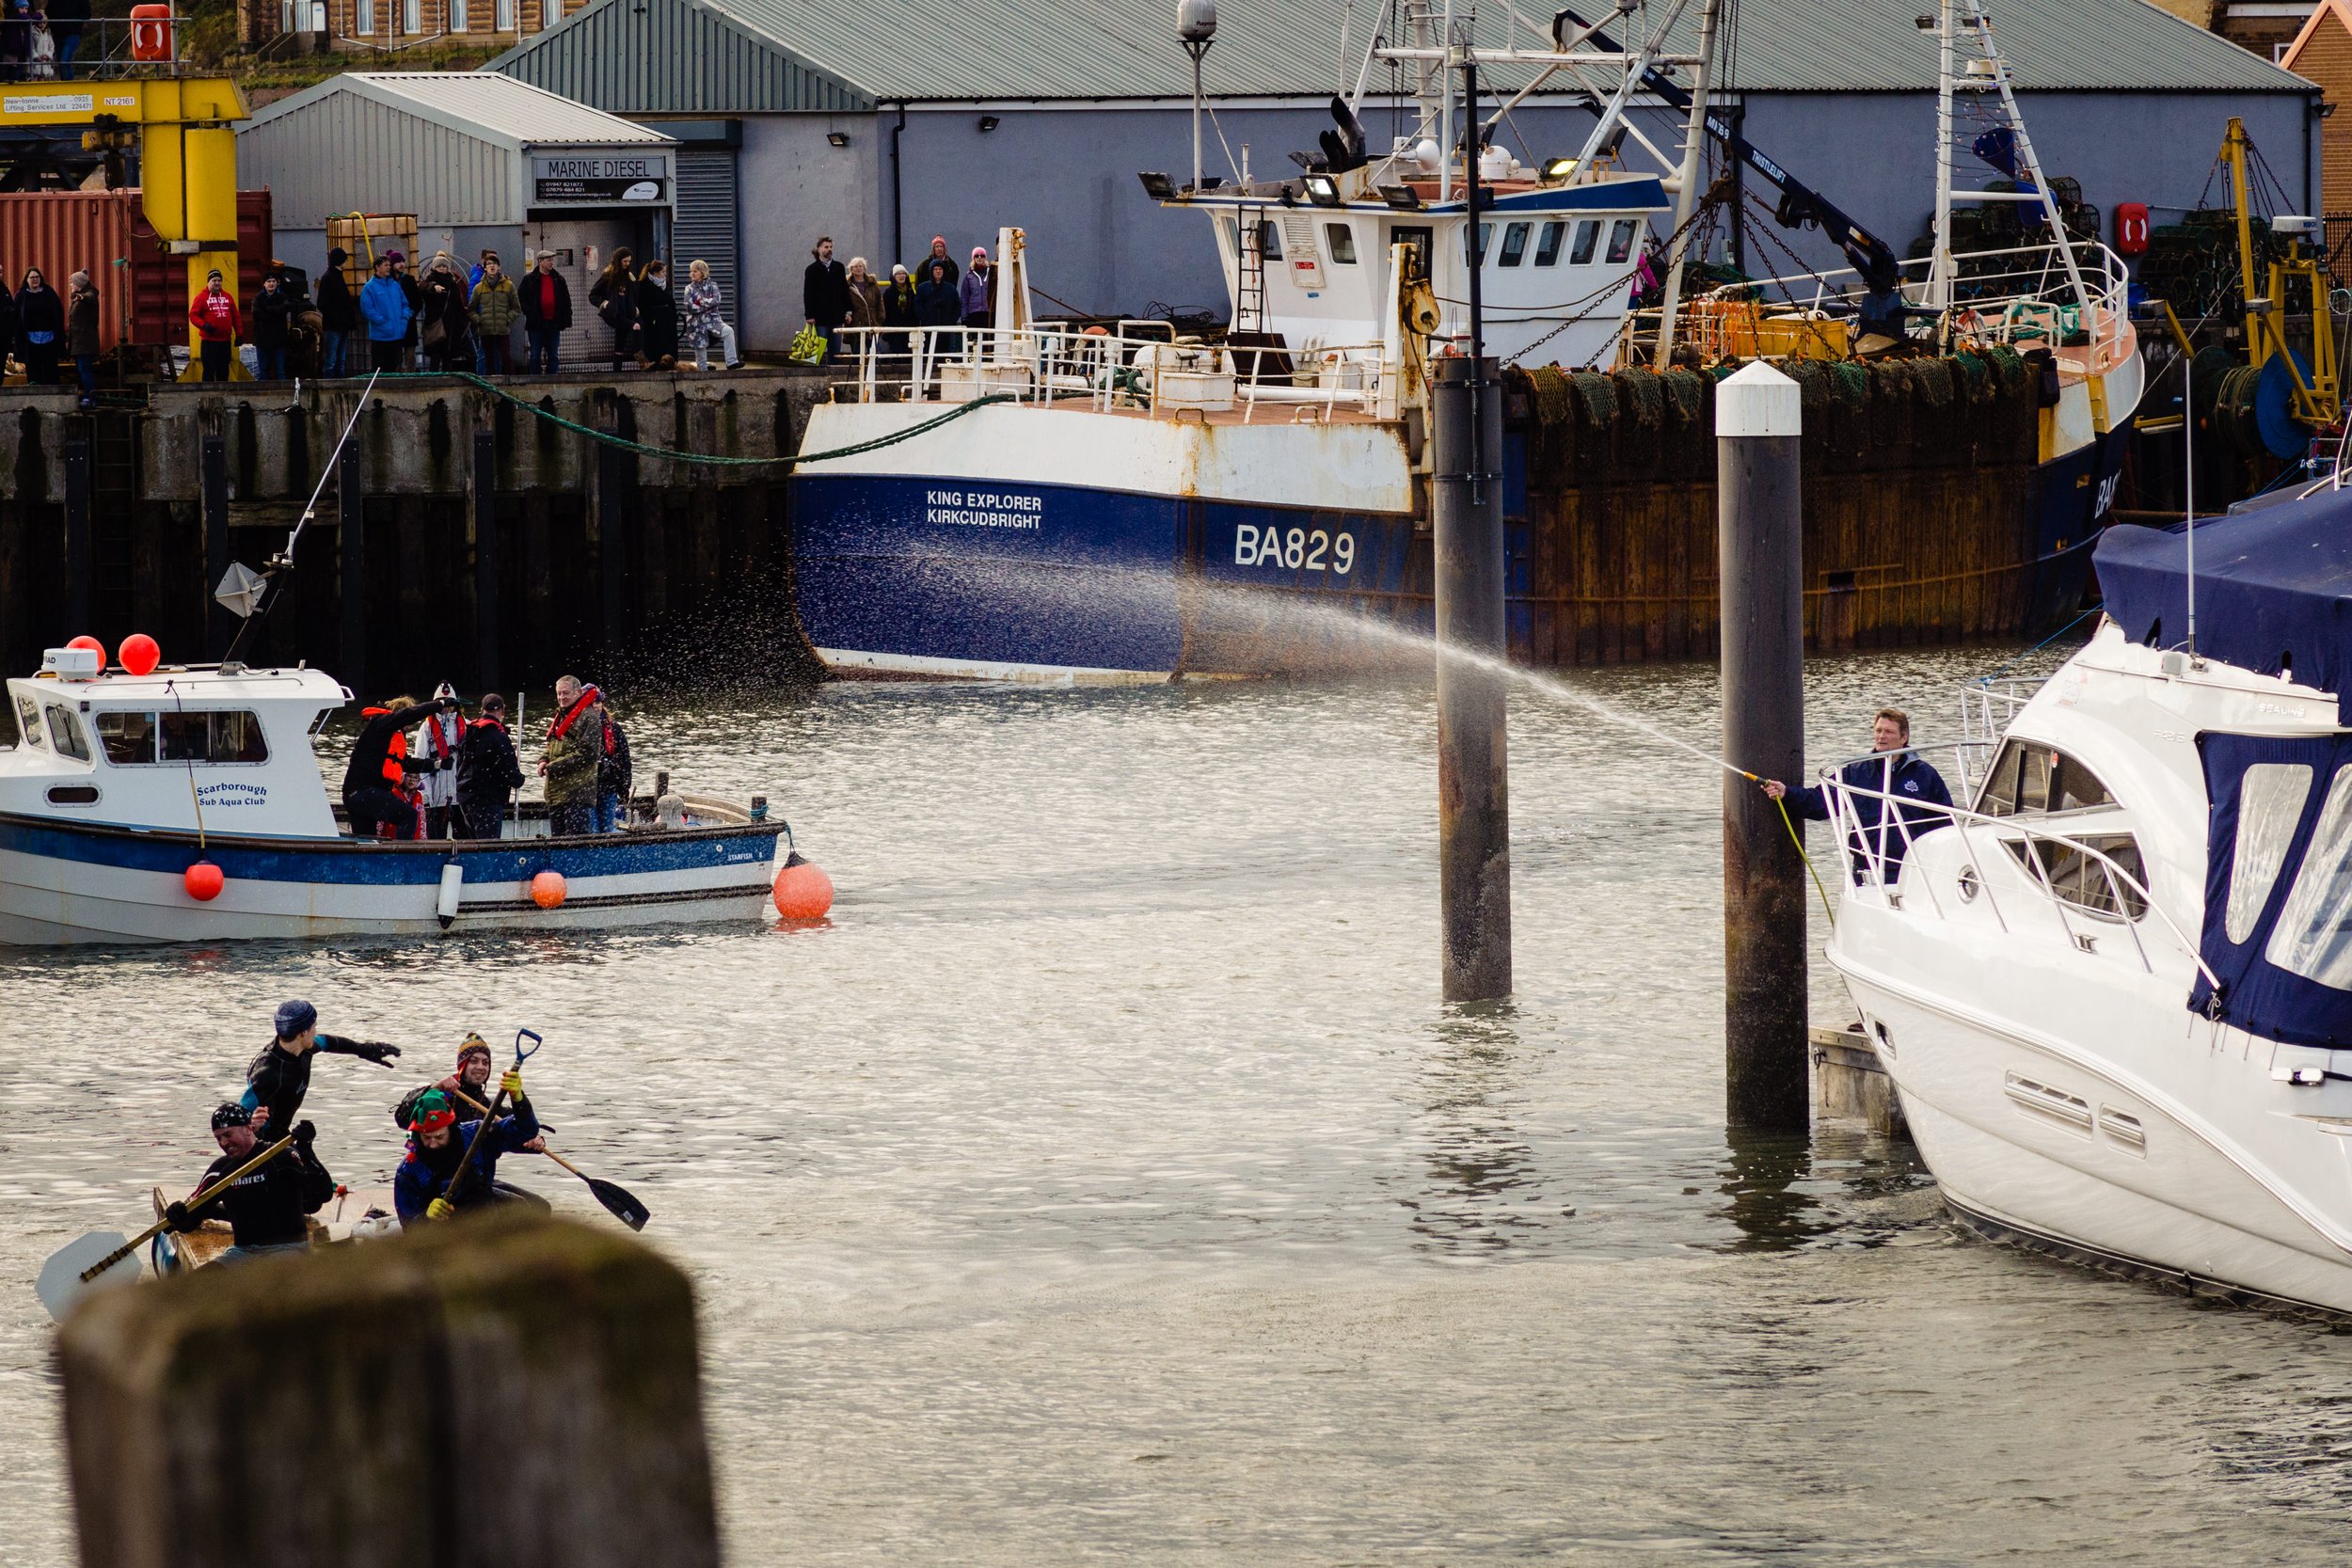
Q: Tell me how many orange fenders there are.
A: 5